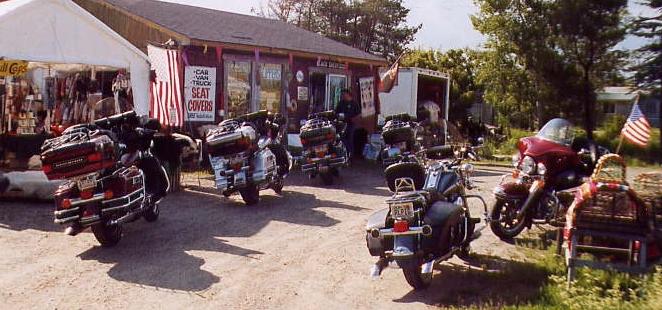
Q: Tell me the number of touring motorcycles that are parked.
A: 6